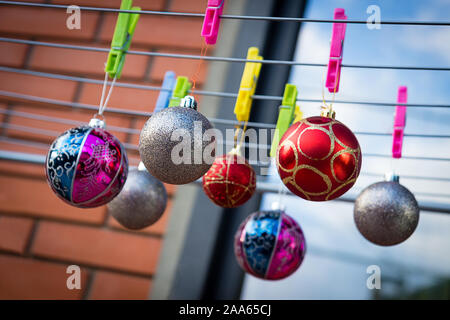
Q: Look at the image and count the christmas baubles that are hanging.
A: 7